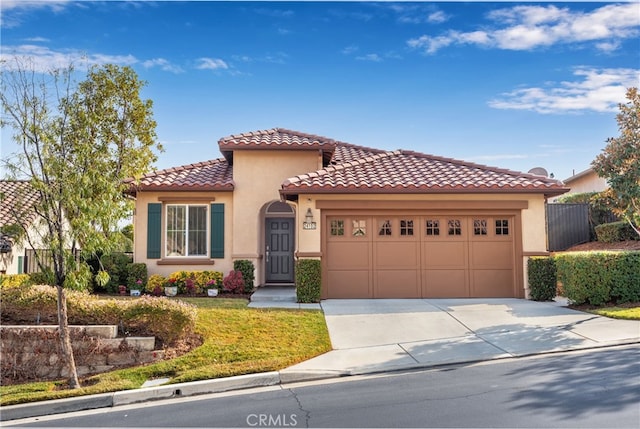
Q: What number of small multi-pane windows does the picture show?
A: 8